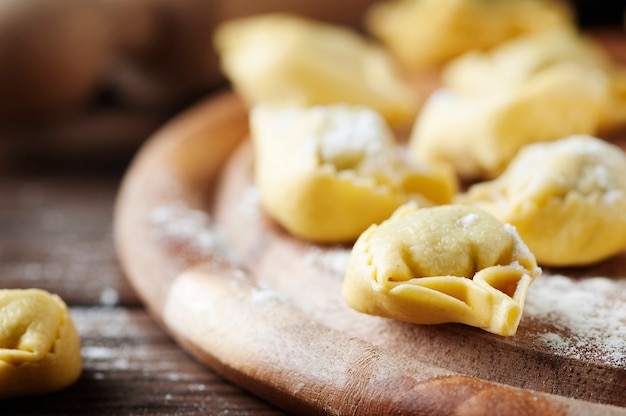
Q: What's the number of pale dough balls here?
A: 8